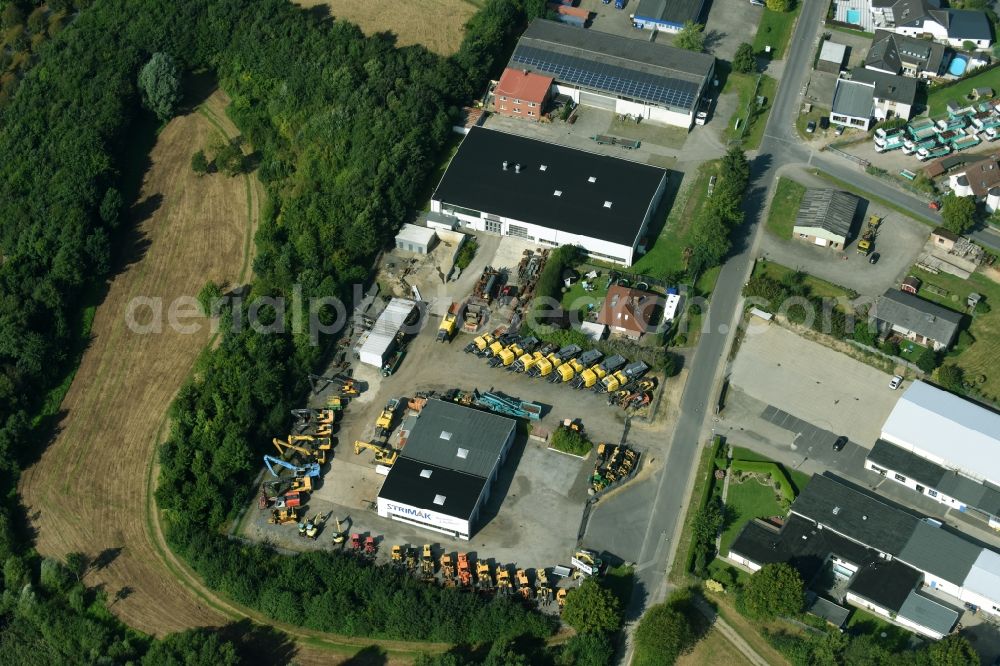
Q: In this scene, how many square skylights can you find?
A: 8